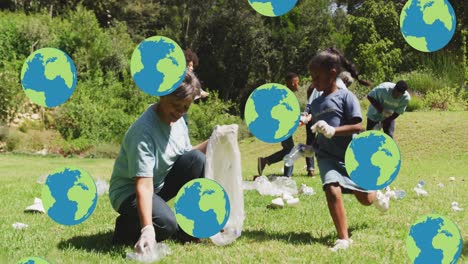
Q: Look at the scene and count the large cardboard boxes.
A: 0